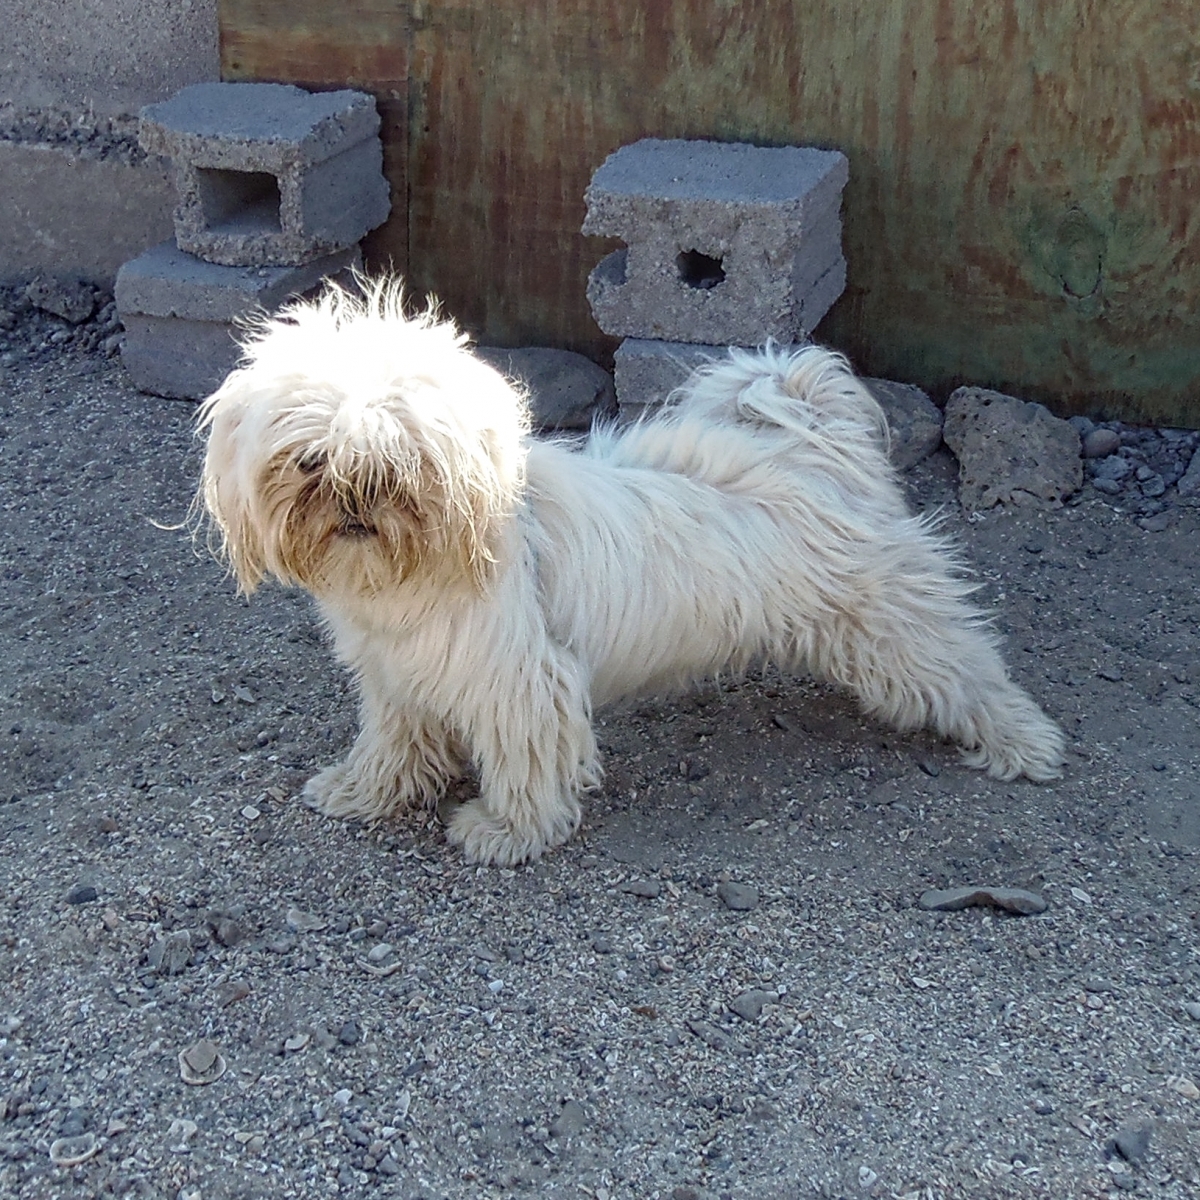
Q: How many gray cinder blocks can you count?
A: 4